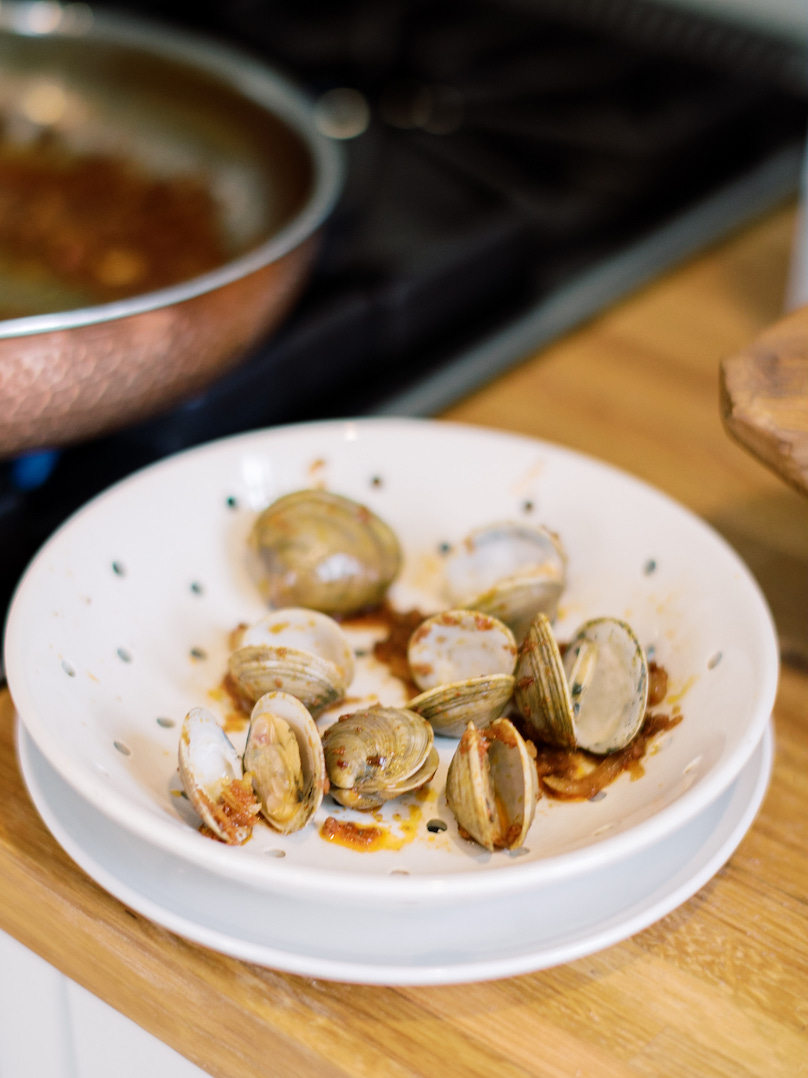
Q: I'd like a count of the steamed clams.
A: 8